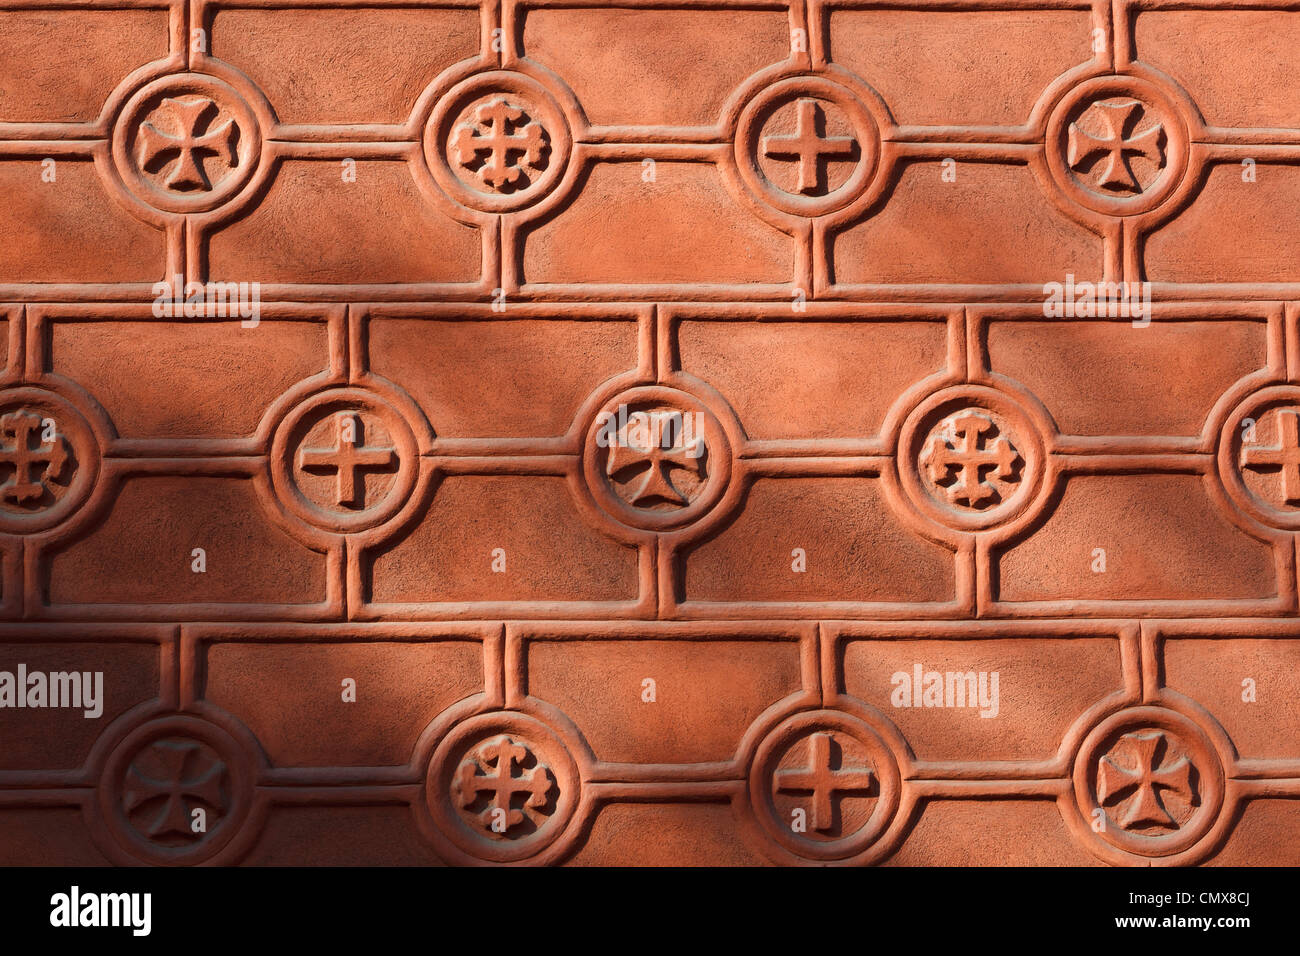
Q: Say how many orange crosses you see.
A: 13